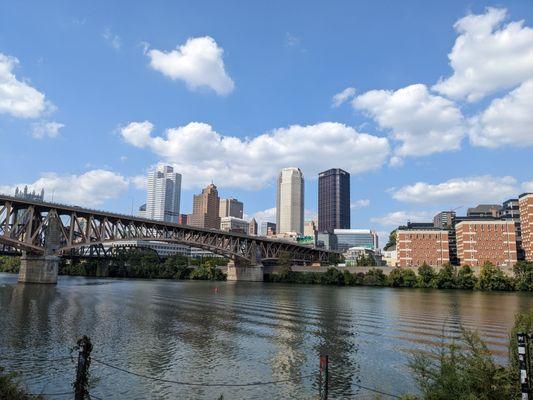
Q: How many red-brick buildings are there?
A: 3